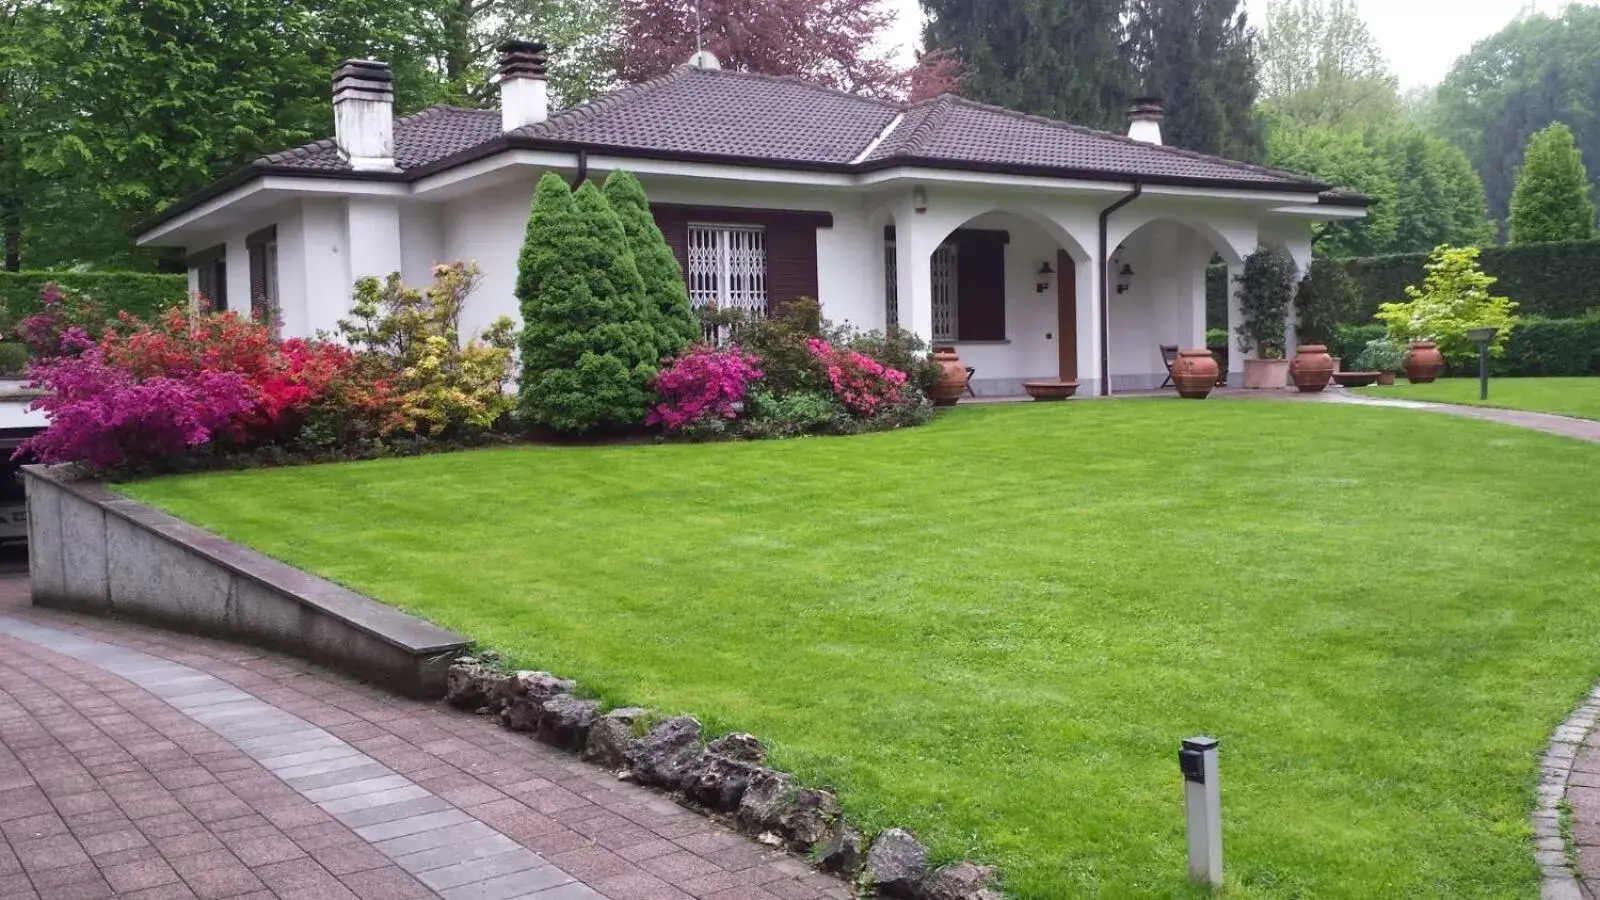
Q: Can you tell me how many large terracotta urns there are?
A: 4